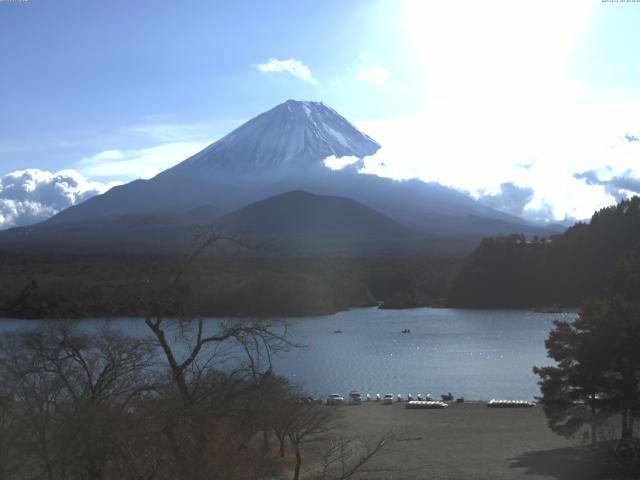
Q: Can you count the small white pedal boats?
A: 6